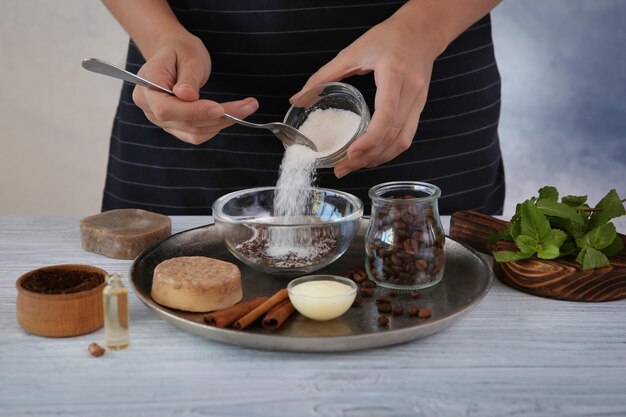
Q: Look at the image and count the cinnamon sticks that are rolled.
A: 3